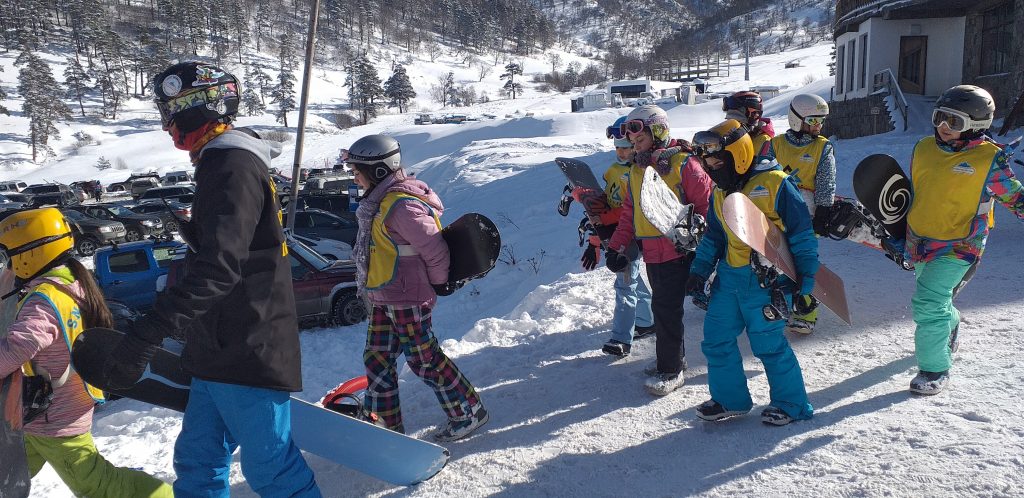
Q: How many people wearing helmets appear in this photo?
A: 9